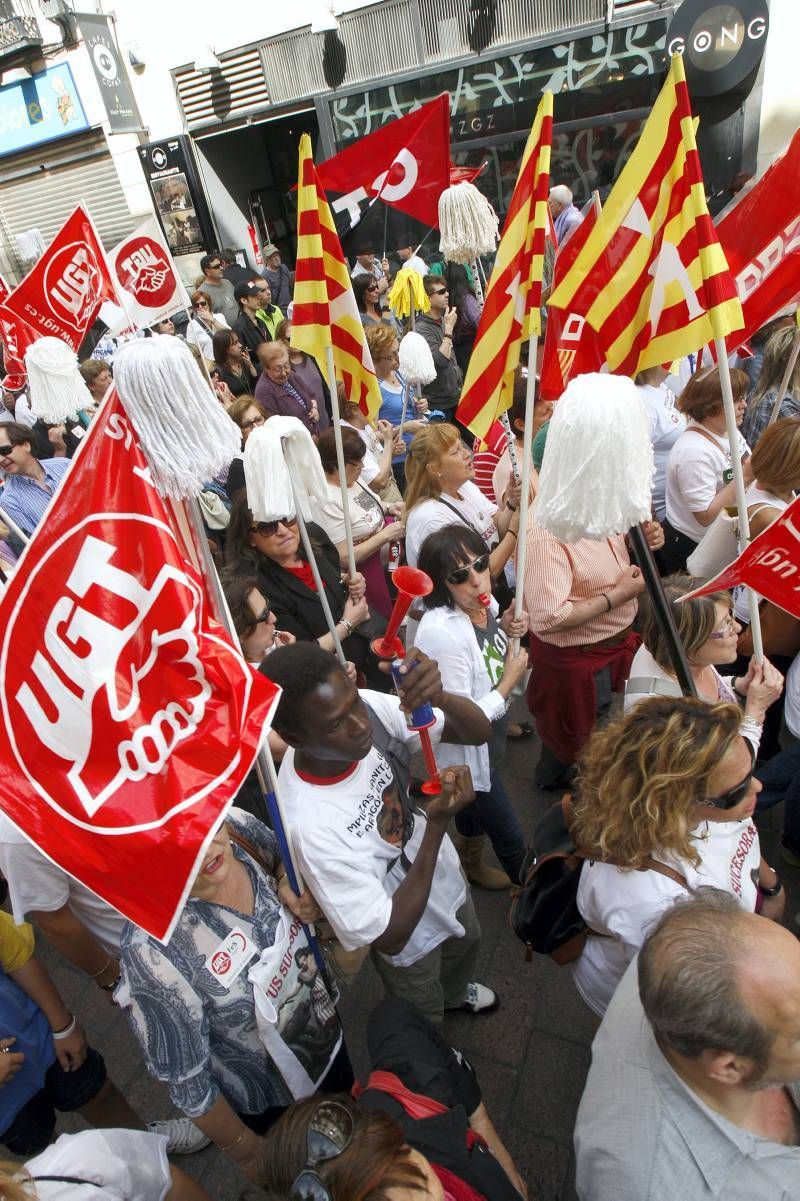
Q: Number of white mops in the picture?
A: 6